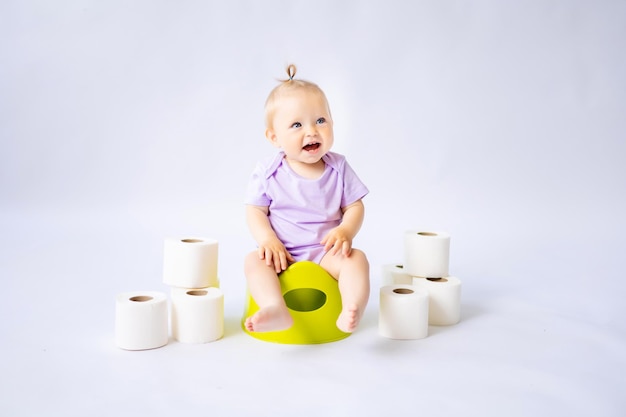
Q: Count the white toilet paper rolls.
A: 7